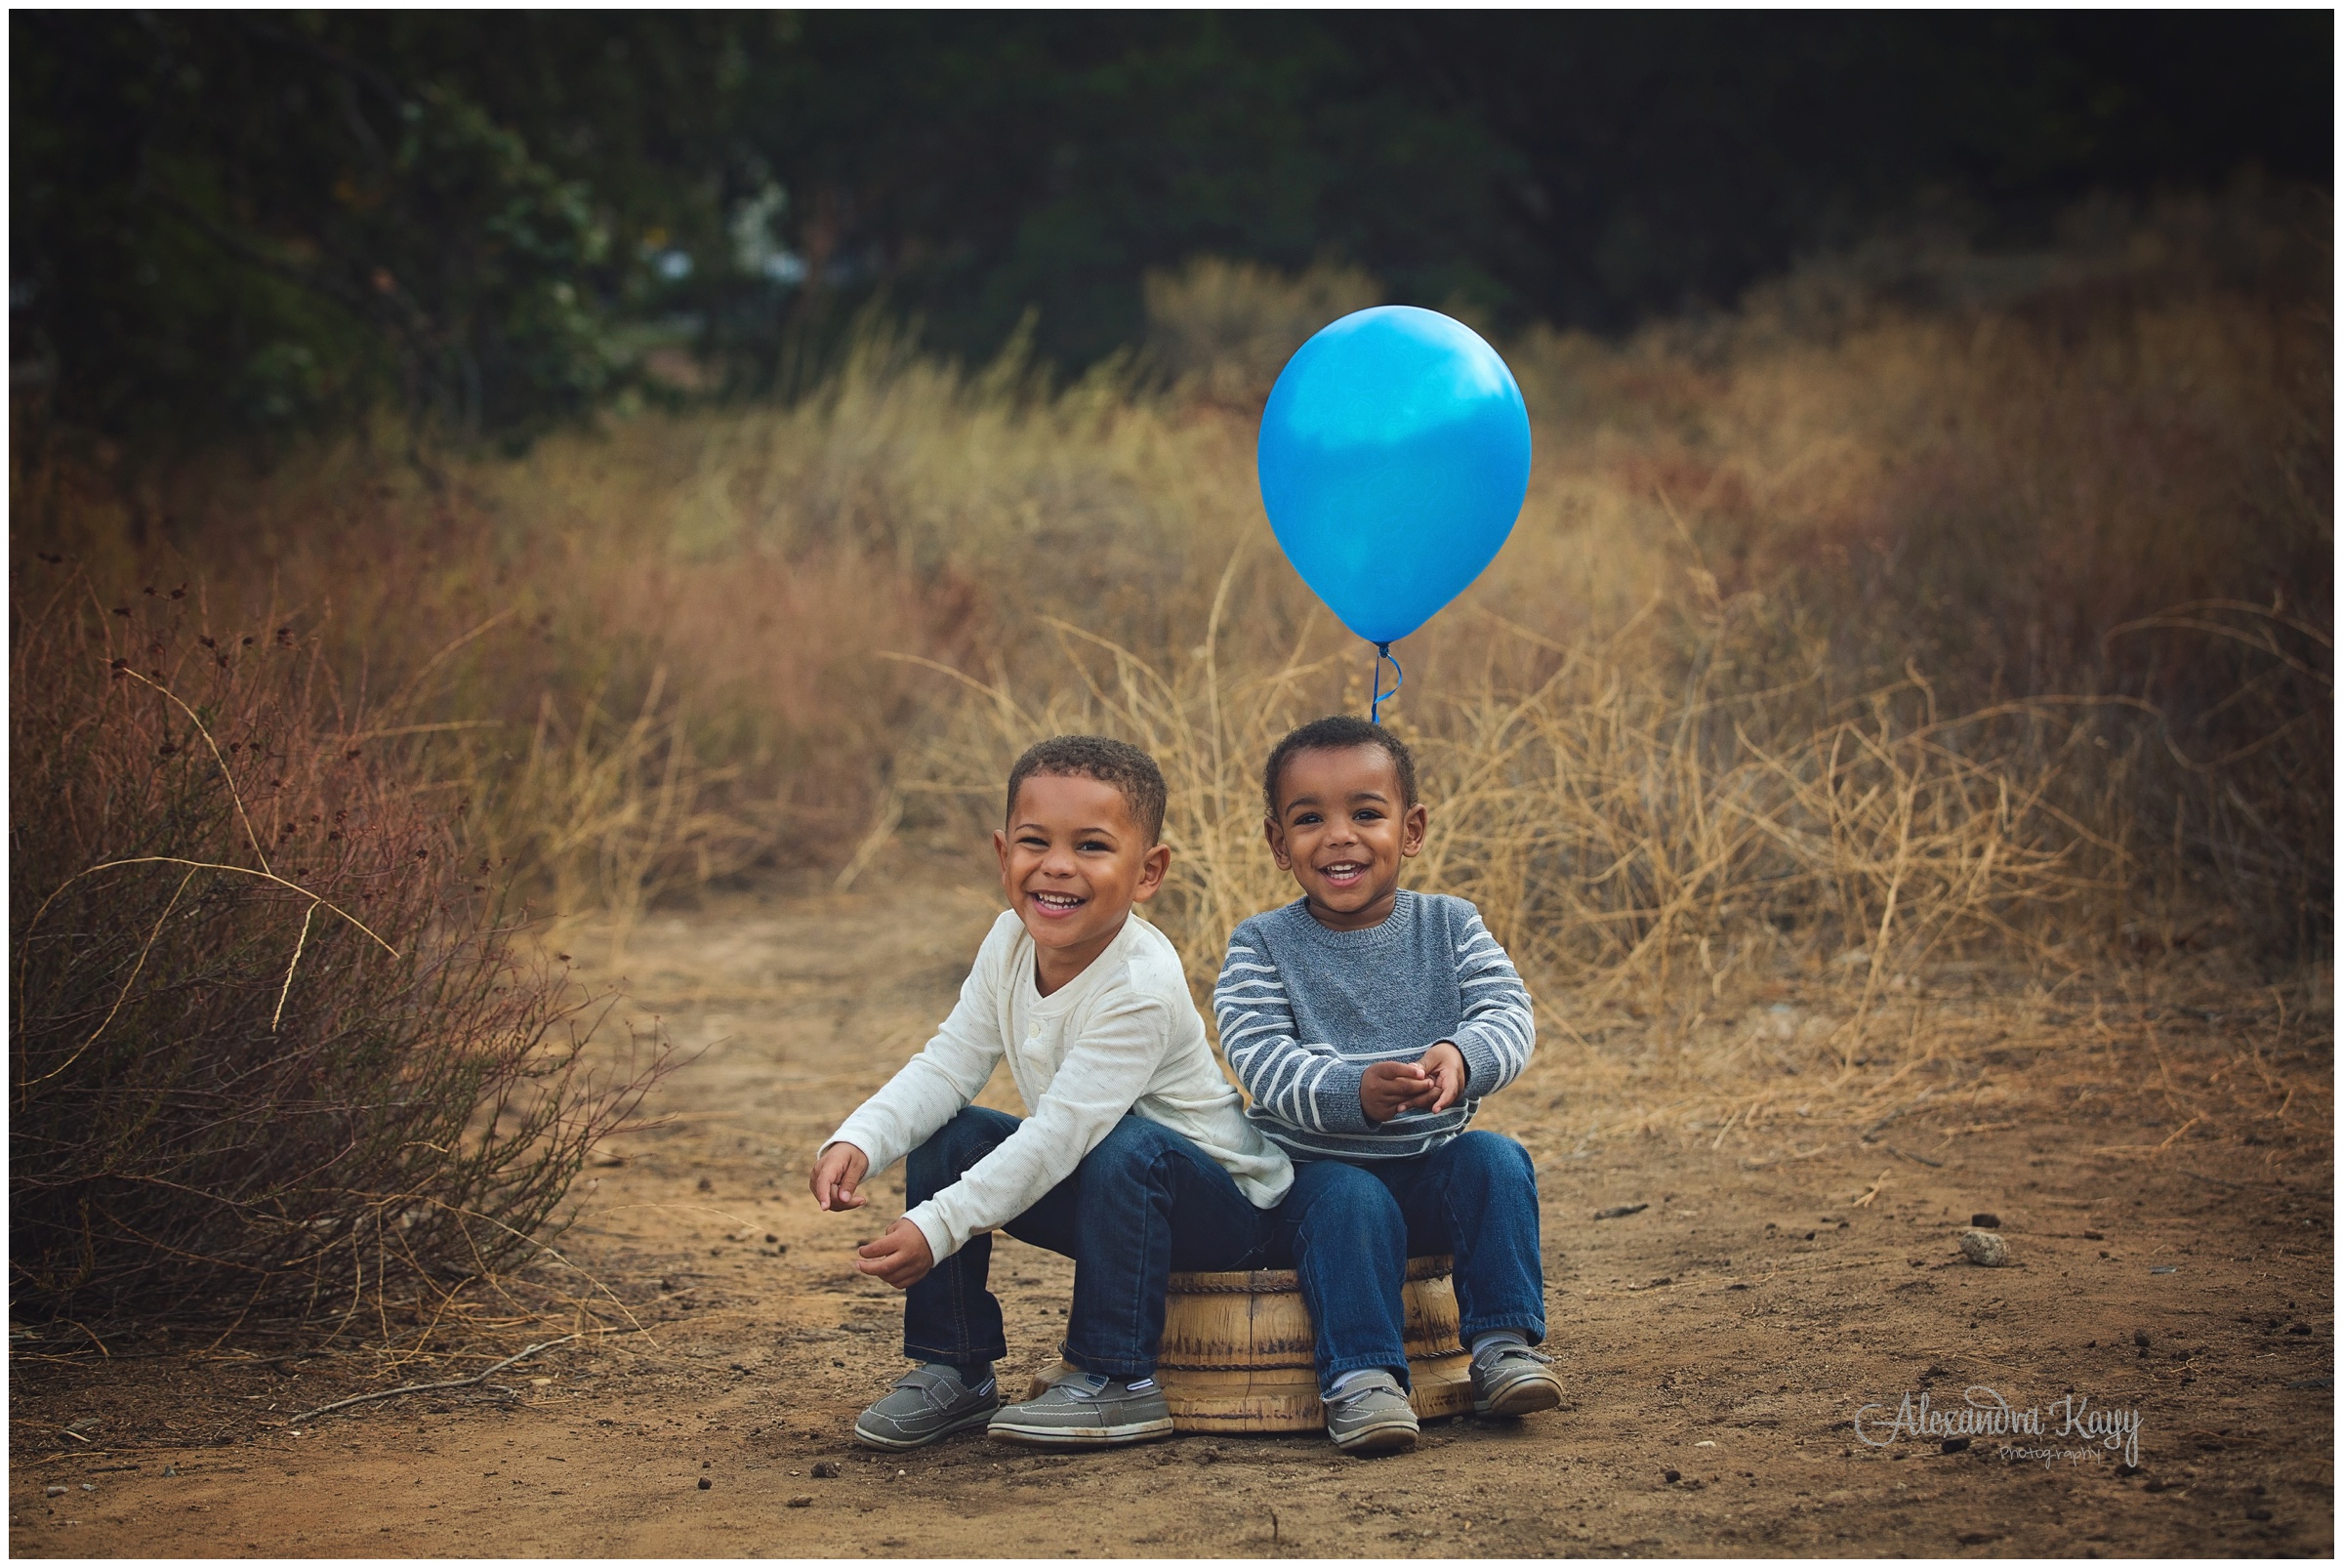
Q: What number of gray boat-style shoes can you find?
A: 4